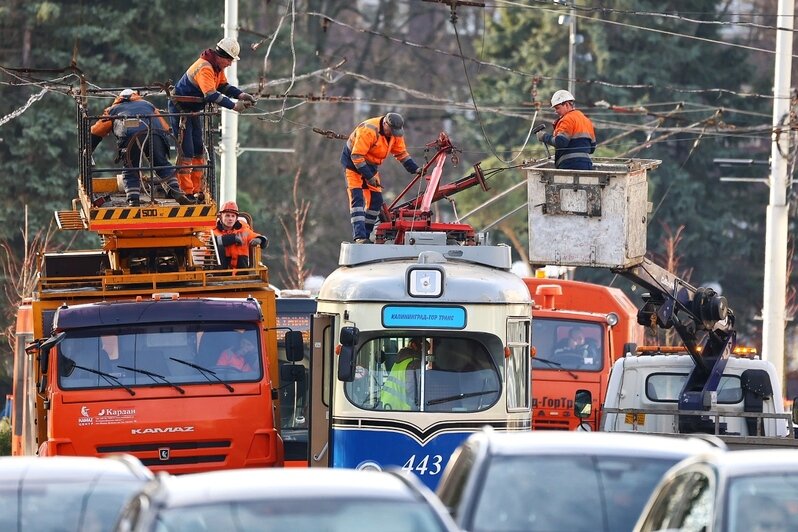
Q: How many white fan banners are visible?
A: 0